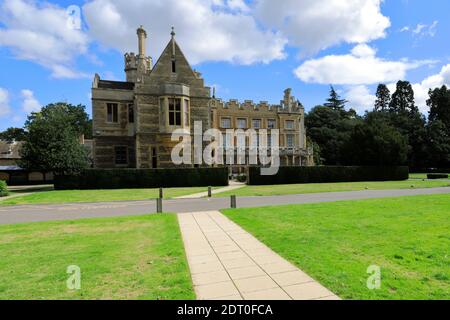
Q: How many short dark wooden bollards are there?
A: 4